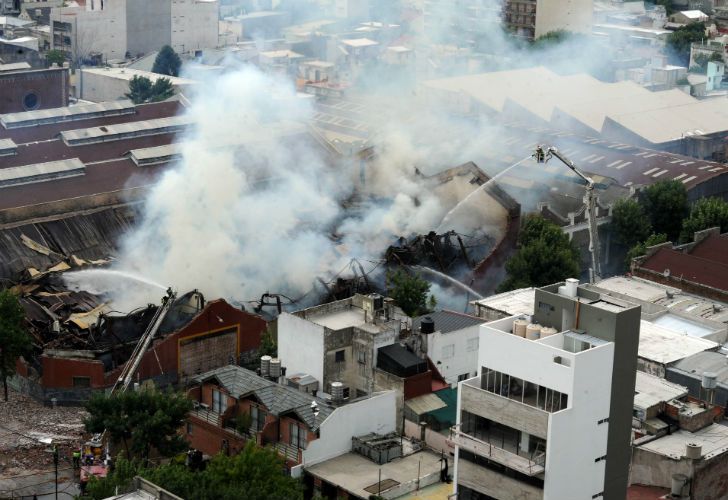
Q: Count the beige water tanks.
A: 3